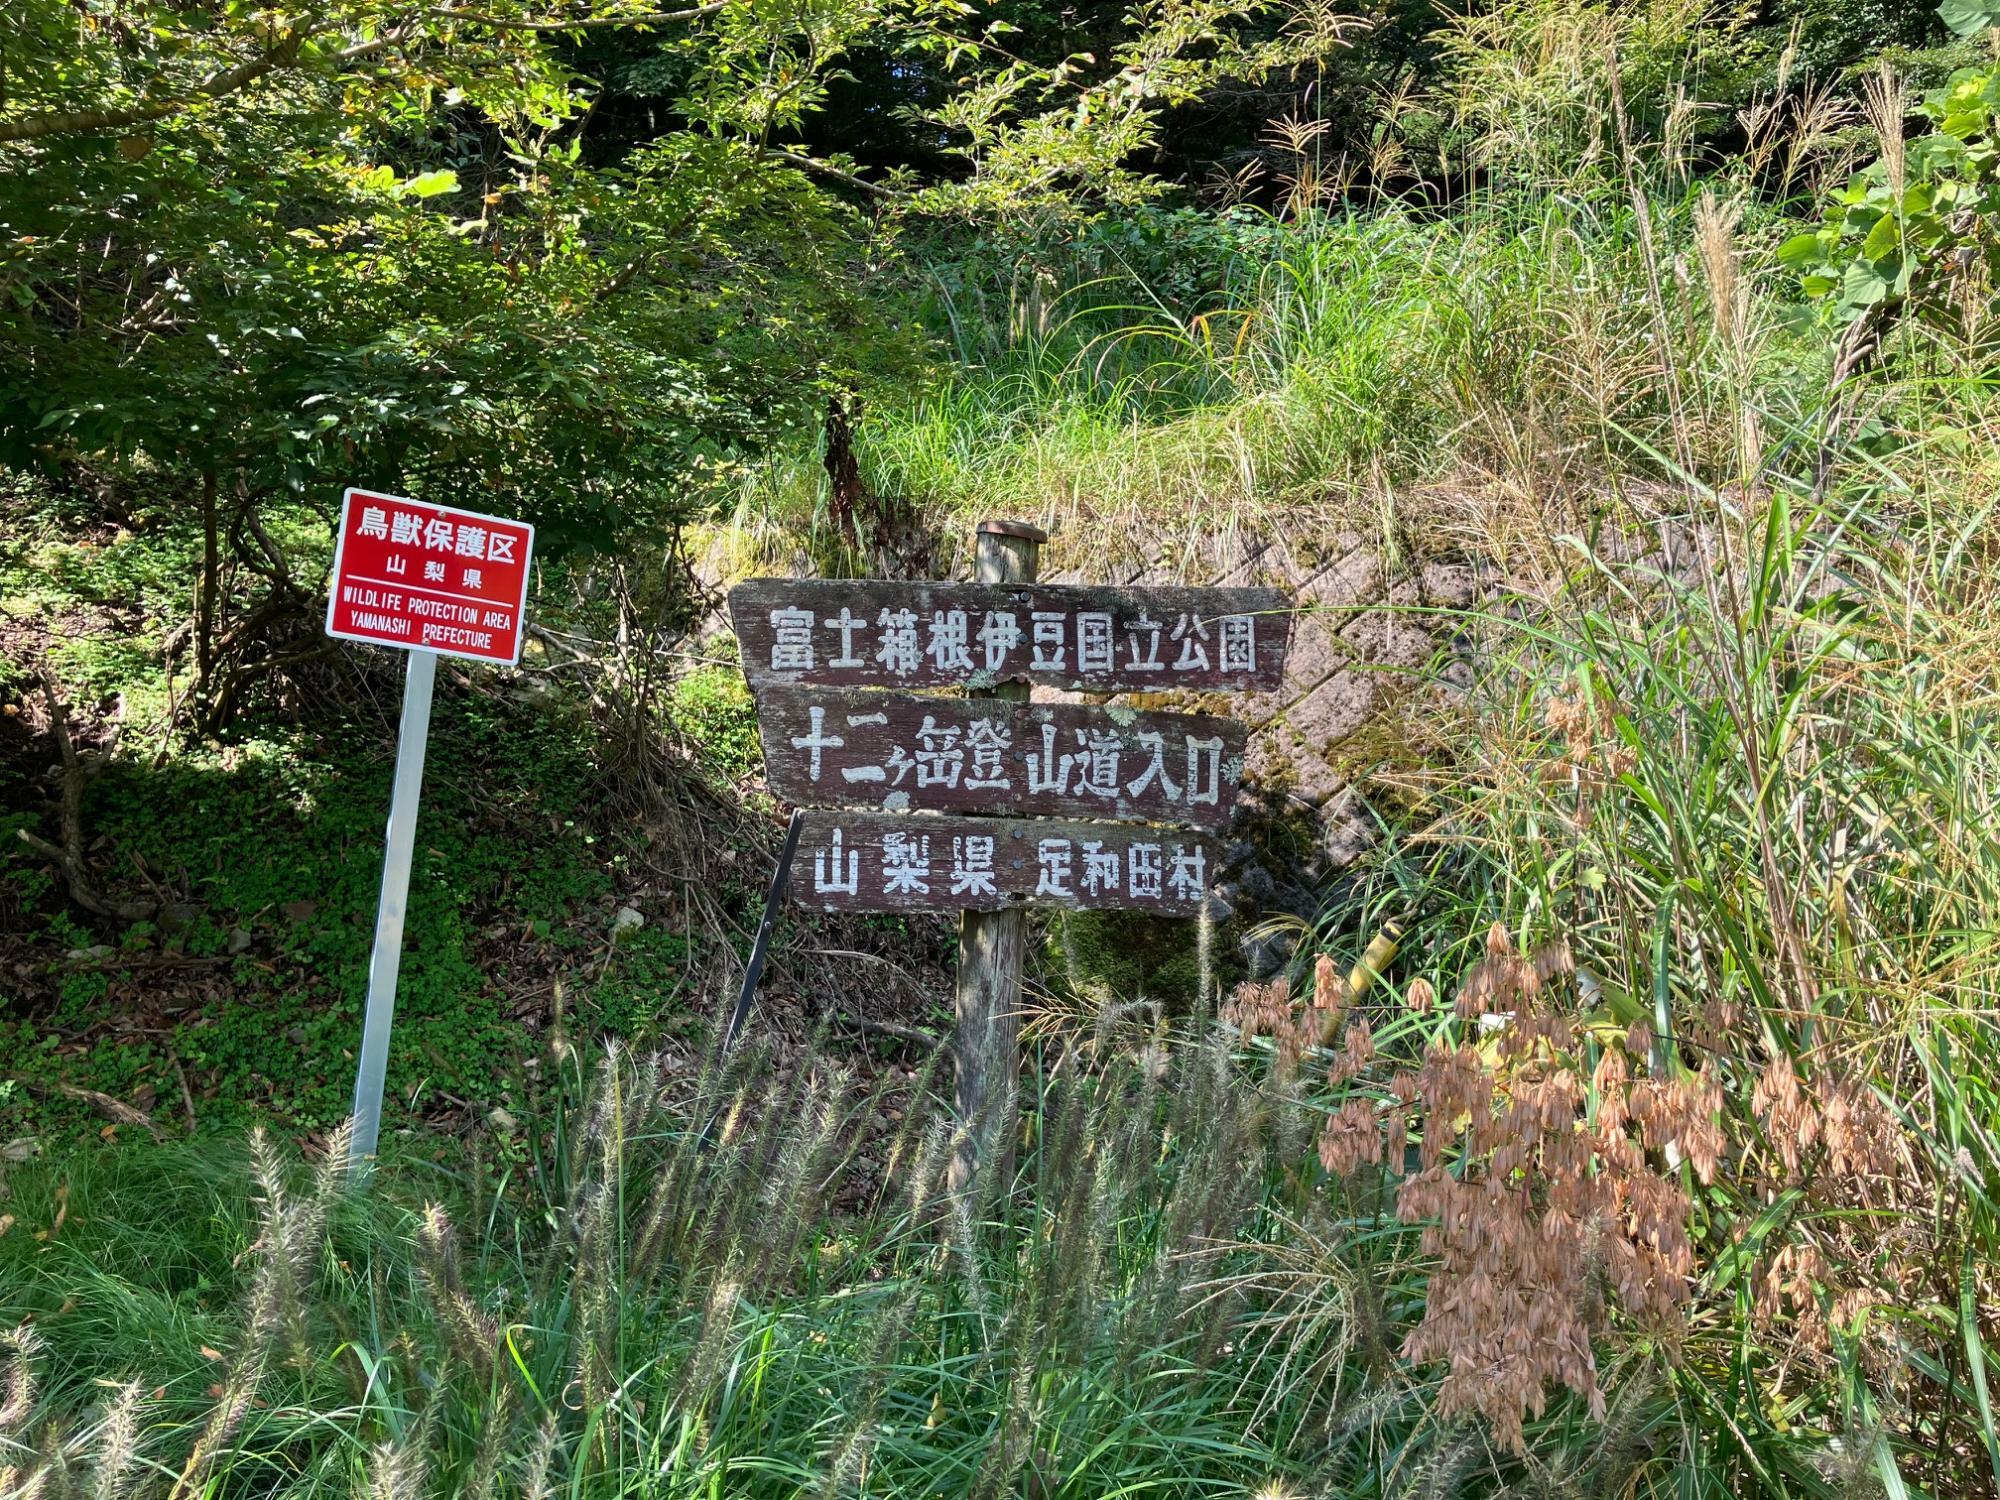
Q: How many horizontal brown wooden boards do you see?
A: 3